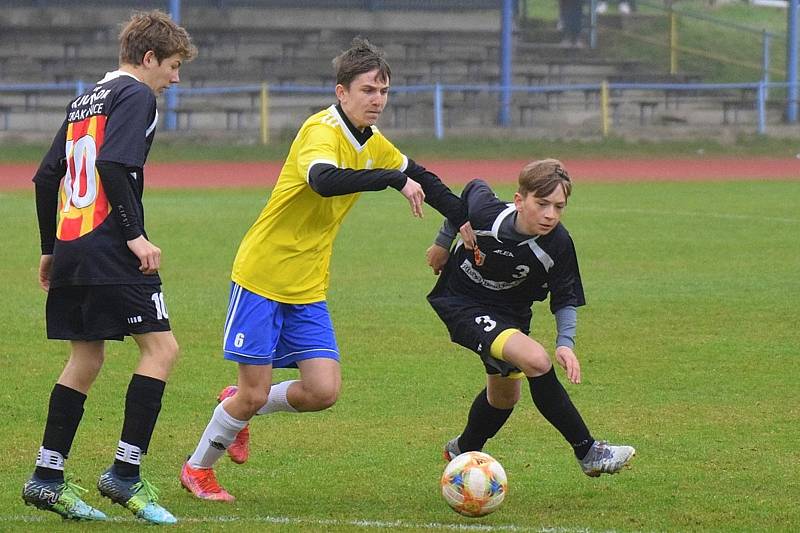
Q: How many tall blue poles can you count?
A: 3